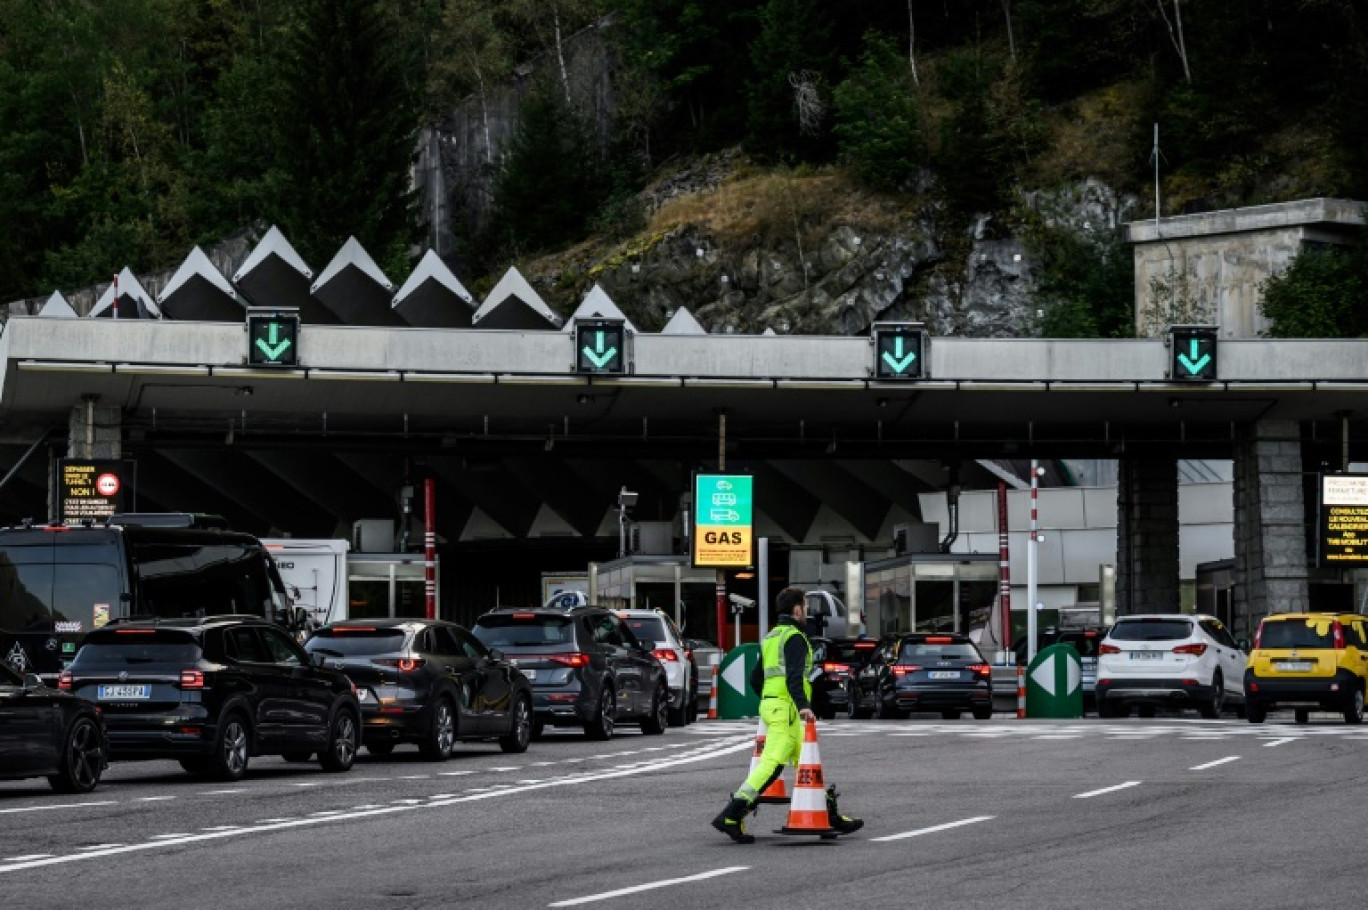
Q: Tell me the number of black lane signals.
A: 4